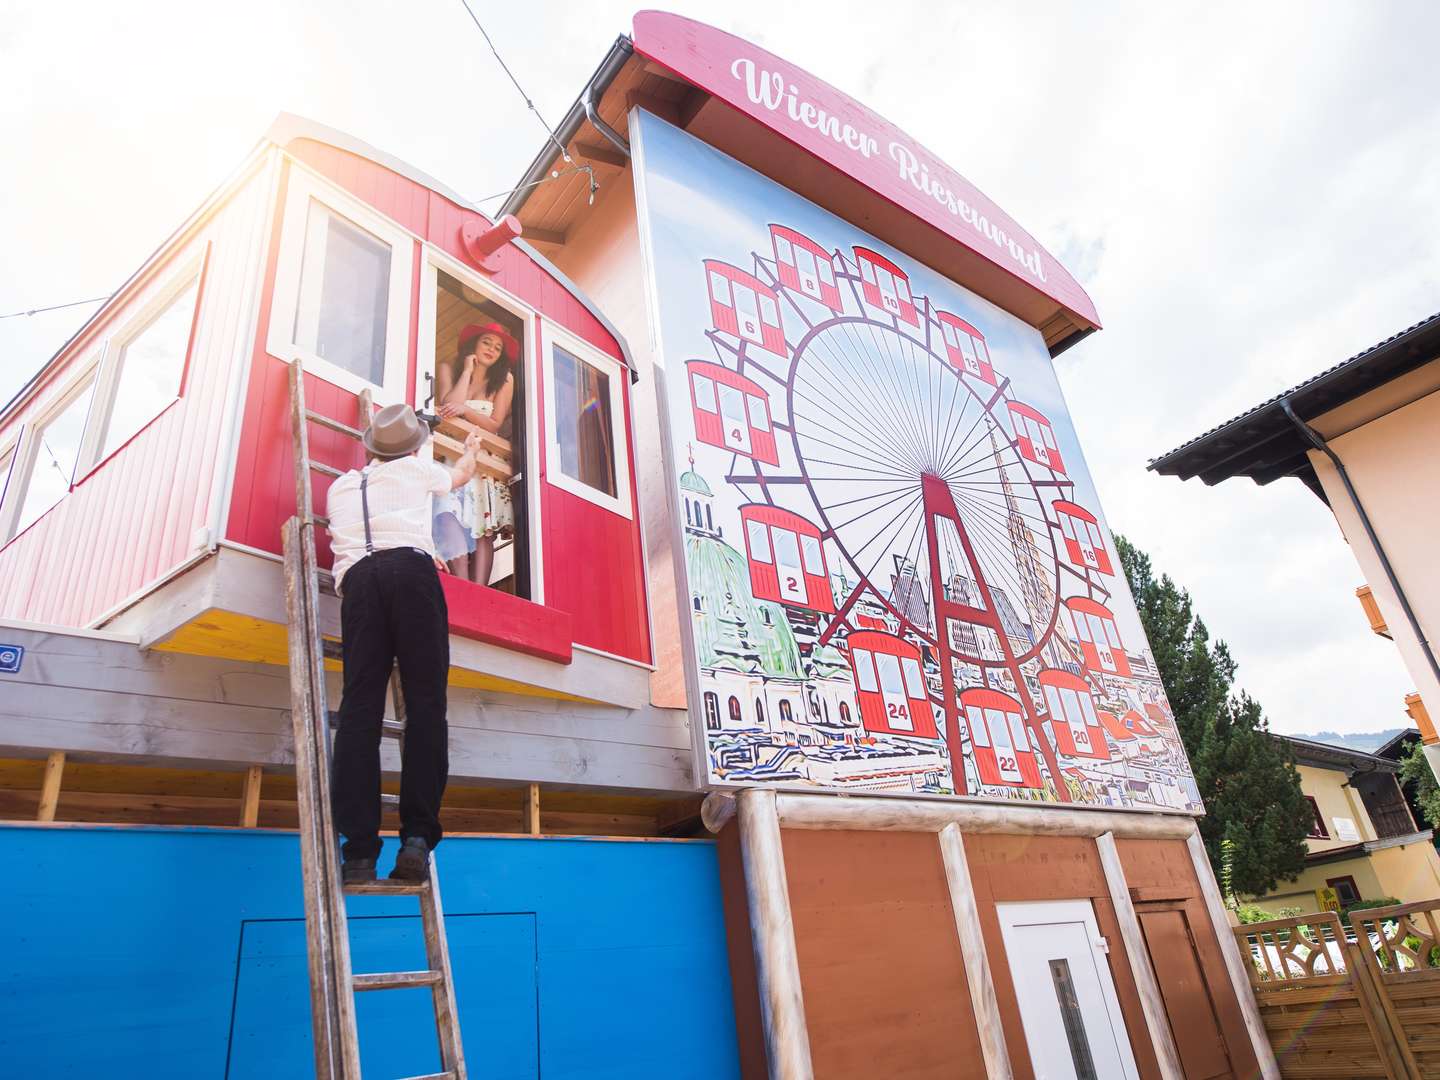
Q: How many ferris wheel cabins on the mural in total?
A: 12